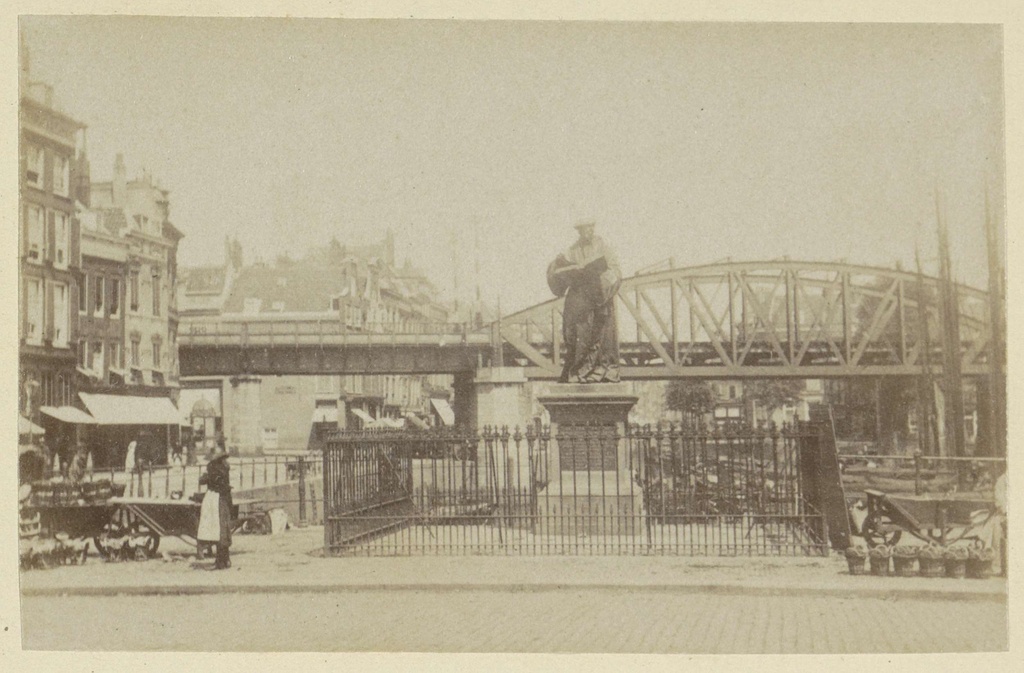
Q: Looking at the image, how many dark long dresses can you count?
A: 1